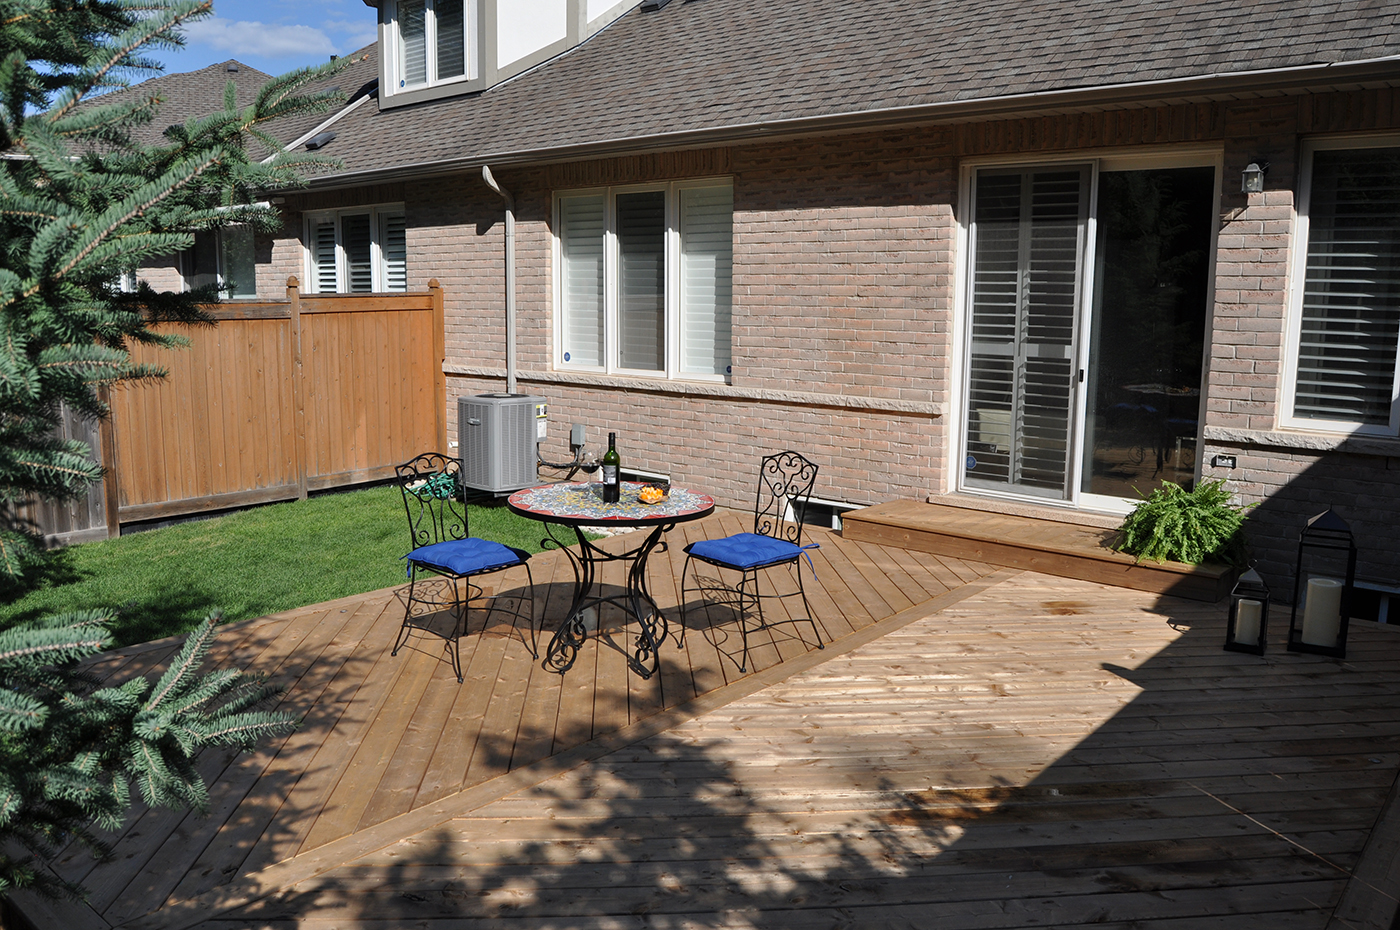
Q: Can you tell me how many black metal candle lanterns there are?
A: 2